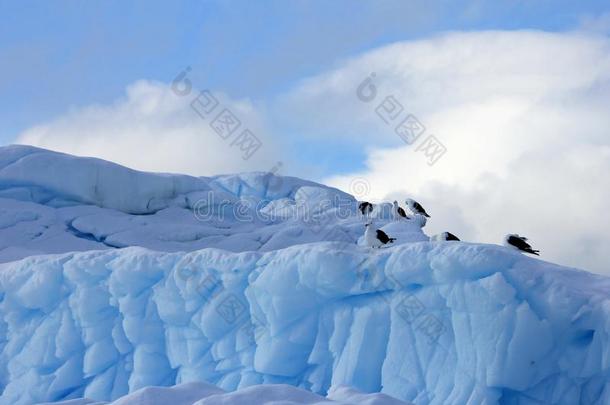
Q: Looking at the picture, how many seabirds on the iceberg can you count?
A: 6